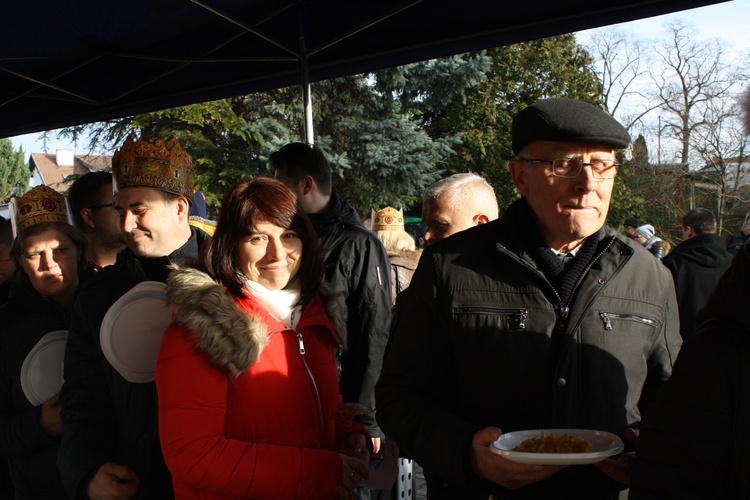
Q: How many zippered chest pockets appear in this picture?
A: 2